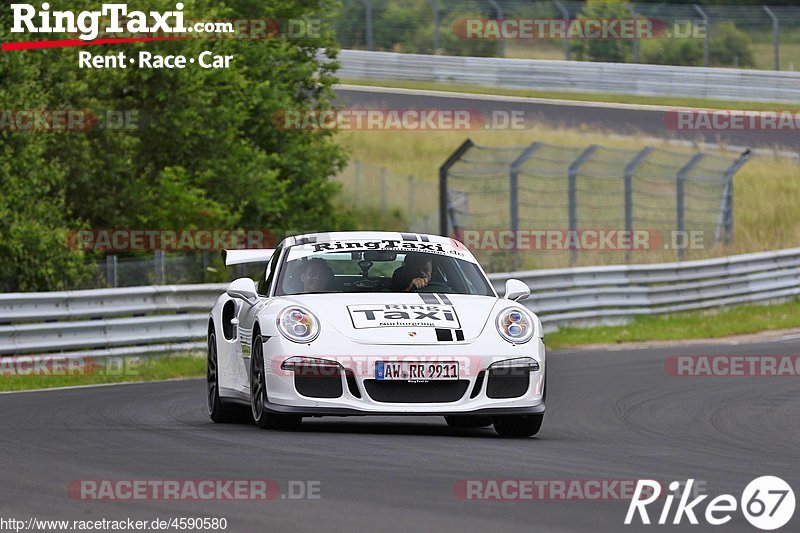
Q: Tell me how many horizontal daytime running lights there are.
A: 2